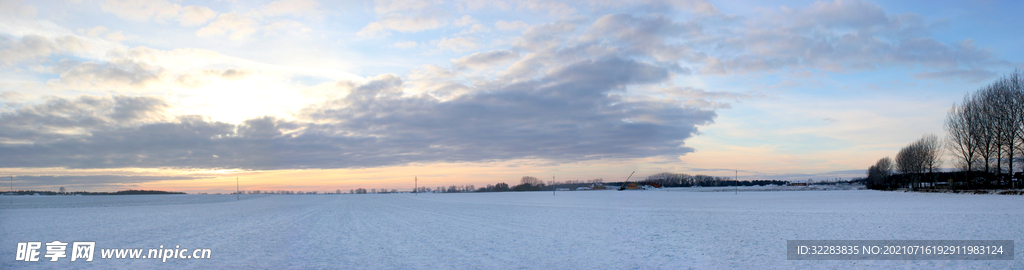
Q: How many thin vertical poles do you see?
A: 5